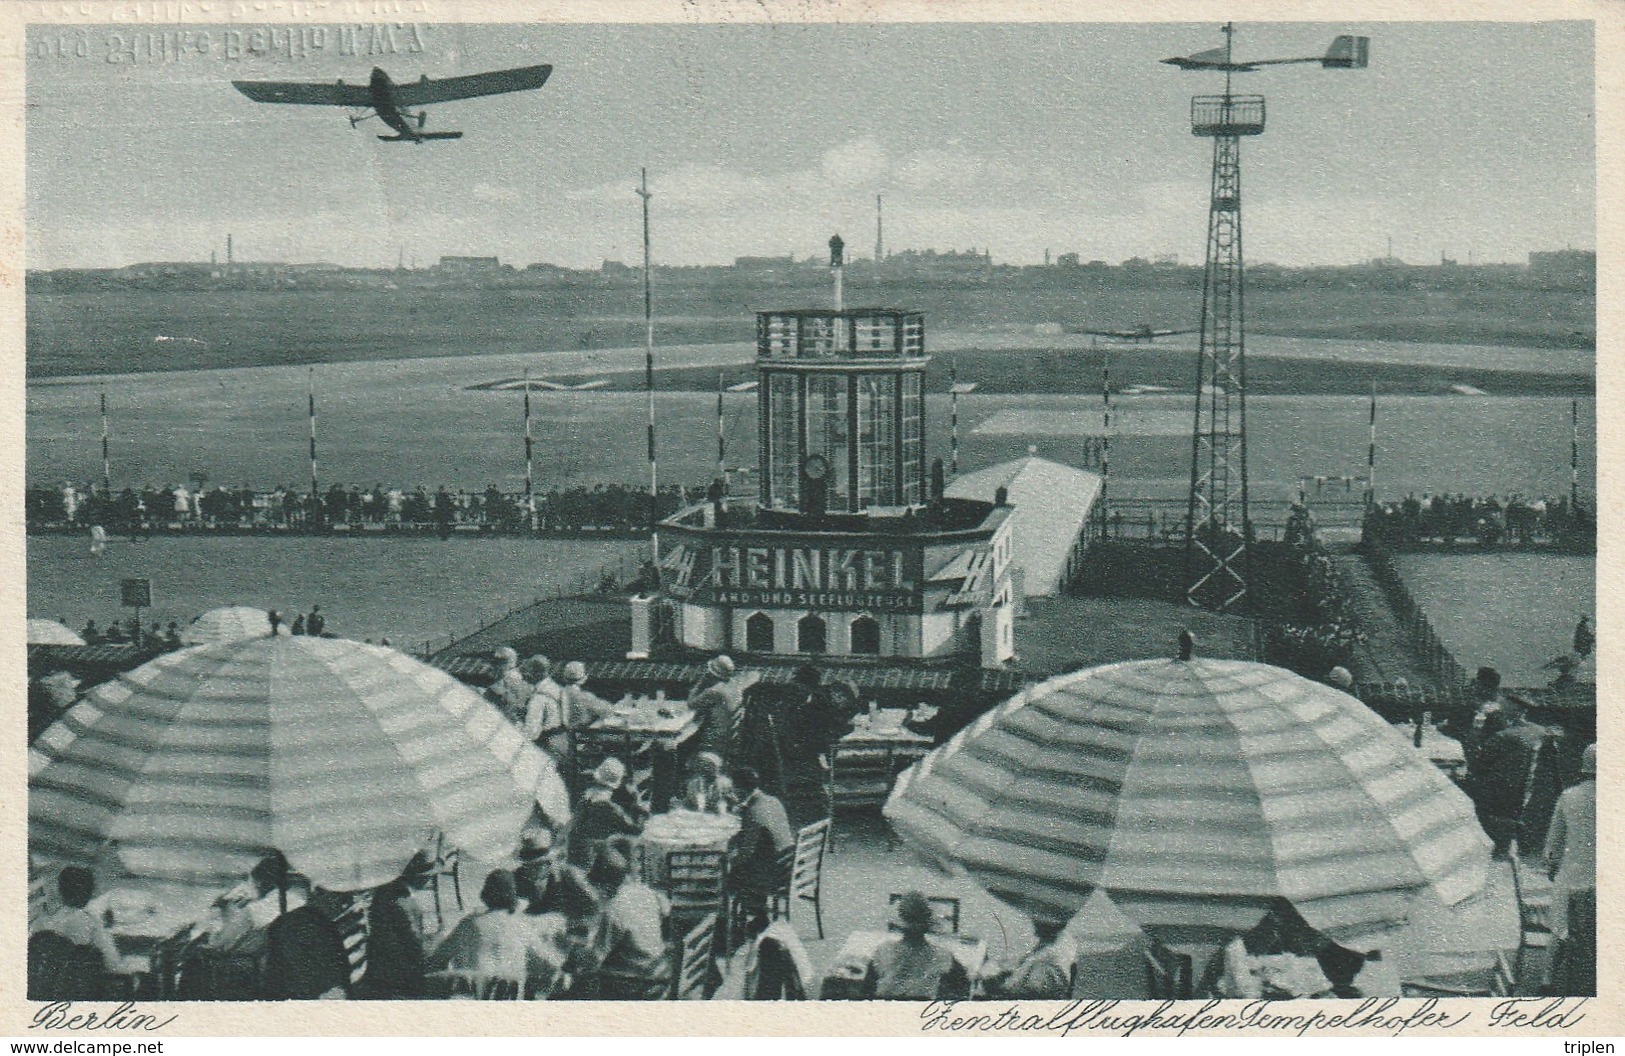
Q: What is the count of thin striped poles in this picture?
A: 9